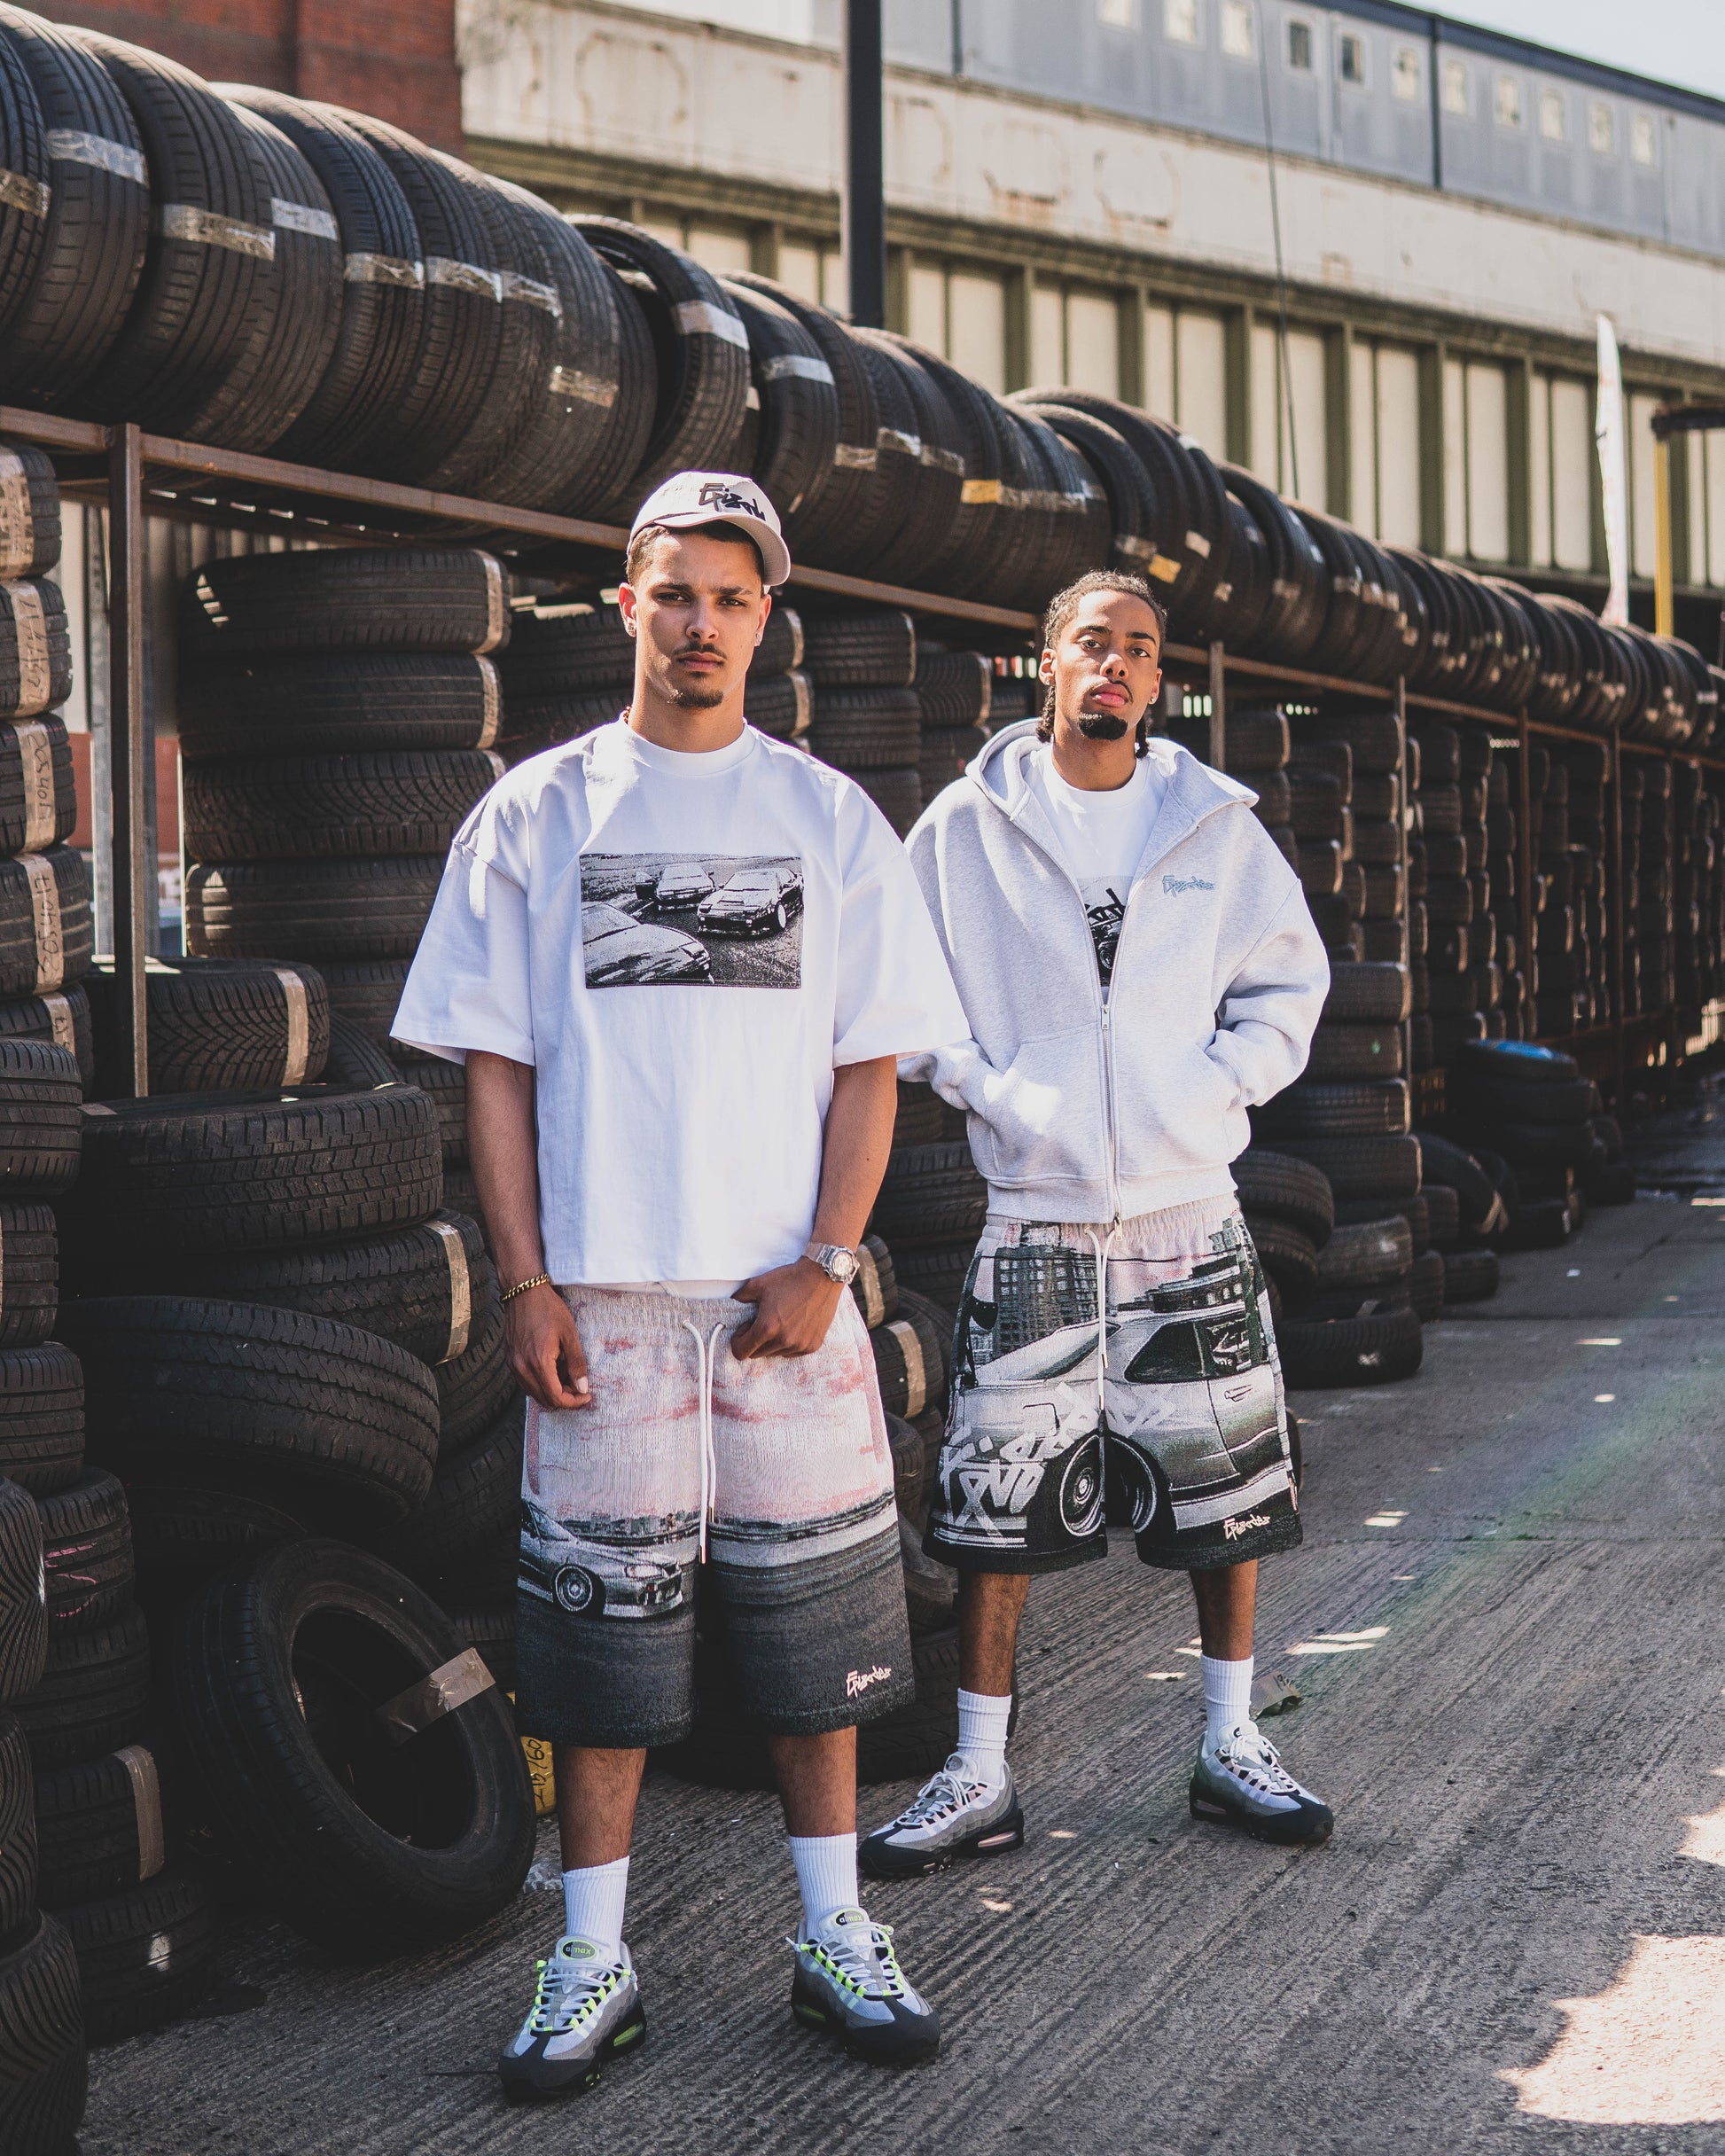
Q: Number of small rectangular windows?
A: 11